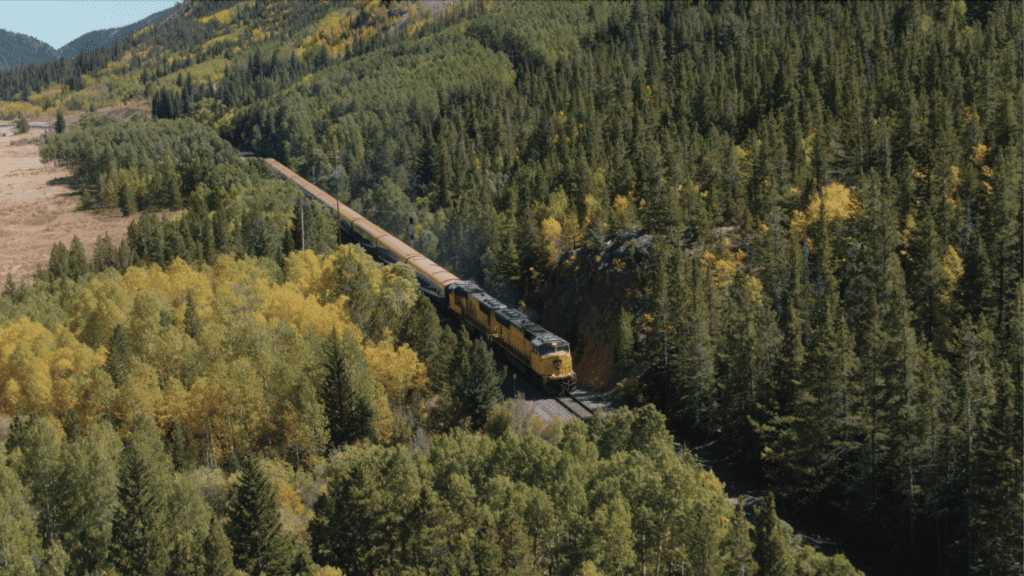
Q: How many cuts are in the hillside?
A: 1